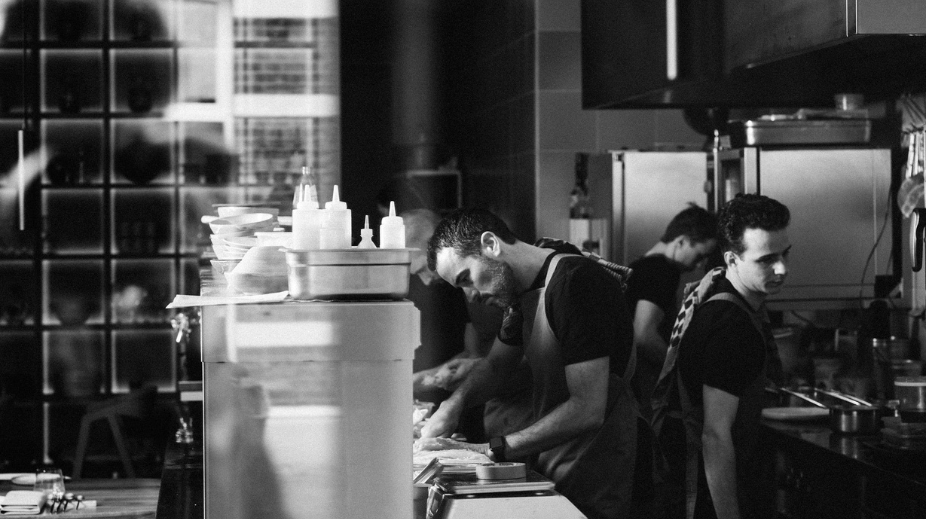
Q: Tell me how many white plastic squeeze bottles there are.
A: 4